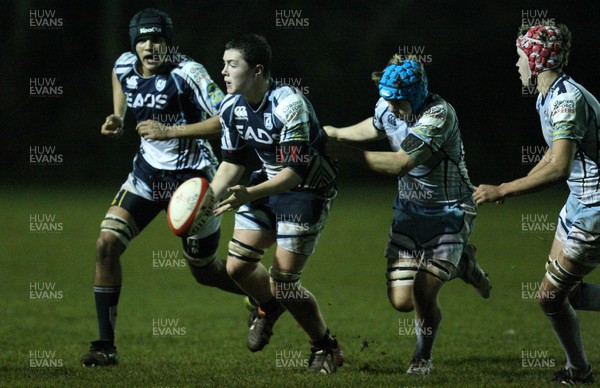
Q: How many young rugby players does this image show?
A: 4